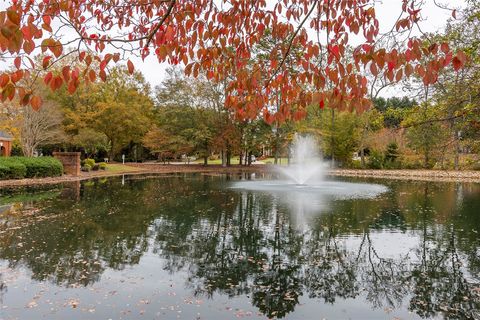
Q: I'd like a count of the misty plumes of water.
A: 1